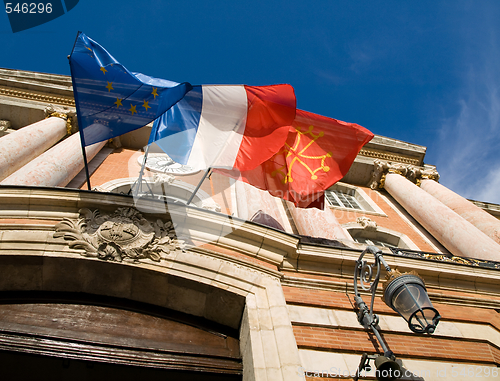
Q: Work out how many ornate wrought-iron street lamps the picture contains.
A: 1